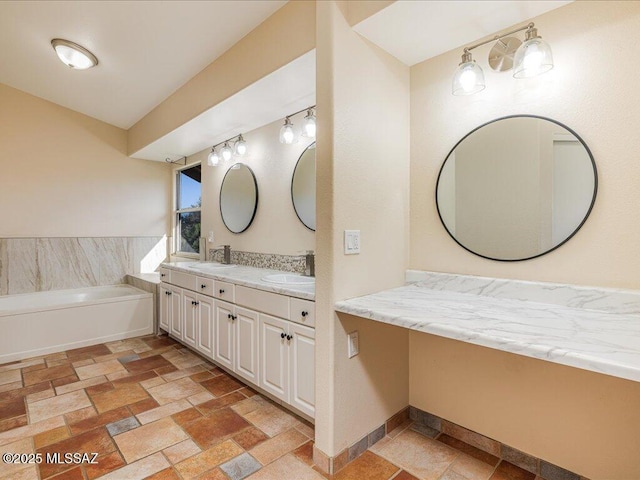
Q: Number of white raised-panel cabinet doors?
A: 8